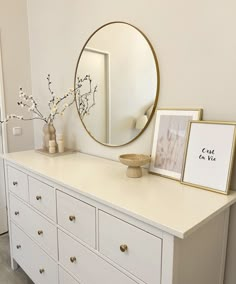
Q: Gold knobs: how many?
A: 9